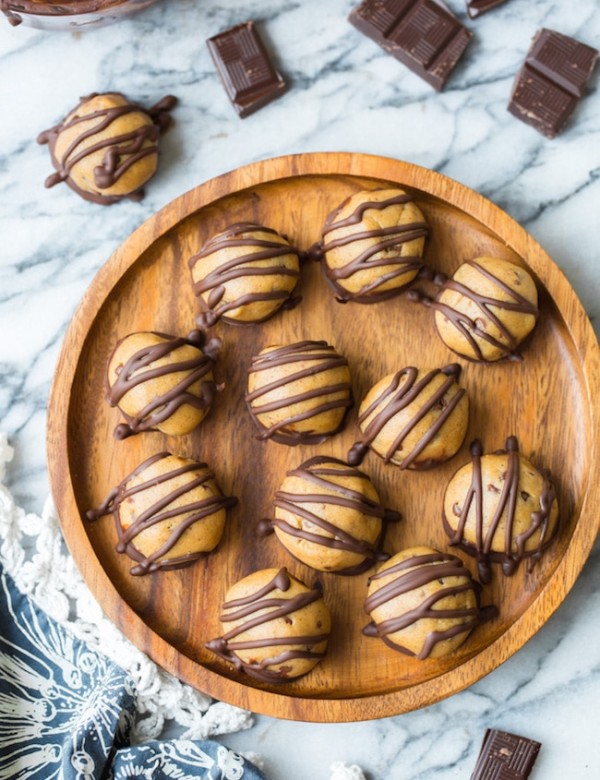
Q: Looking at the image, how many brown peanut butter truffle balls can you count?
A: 12